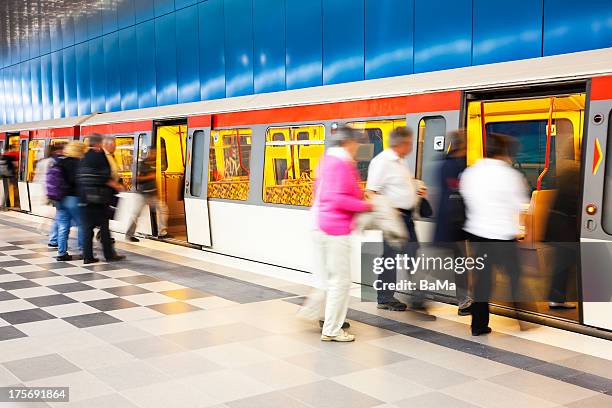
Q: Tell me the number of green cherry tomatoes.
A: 0